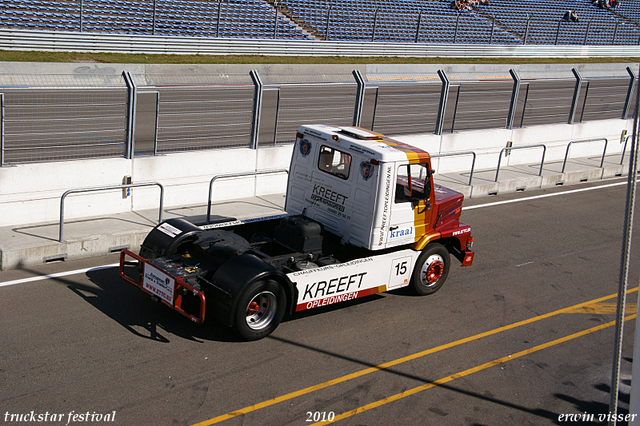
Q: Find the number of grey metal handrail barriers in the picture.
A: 6